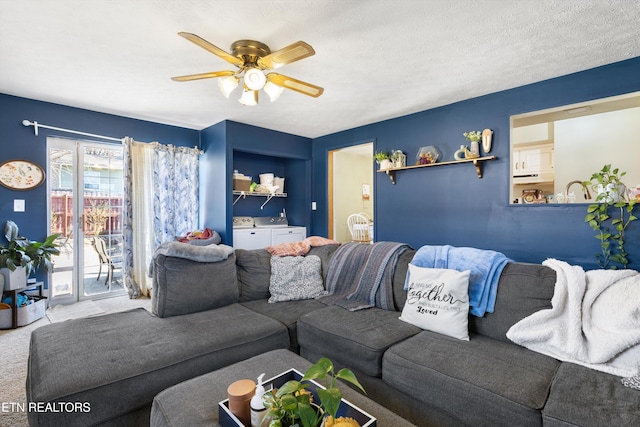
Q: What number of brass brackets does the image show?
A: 2